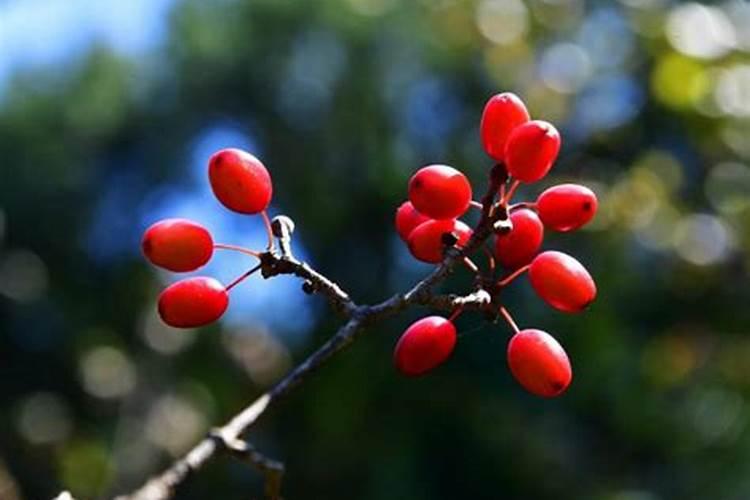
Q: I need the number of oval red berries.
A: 13